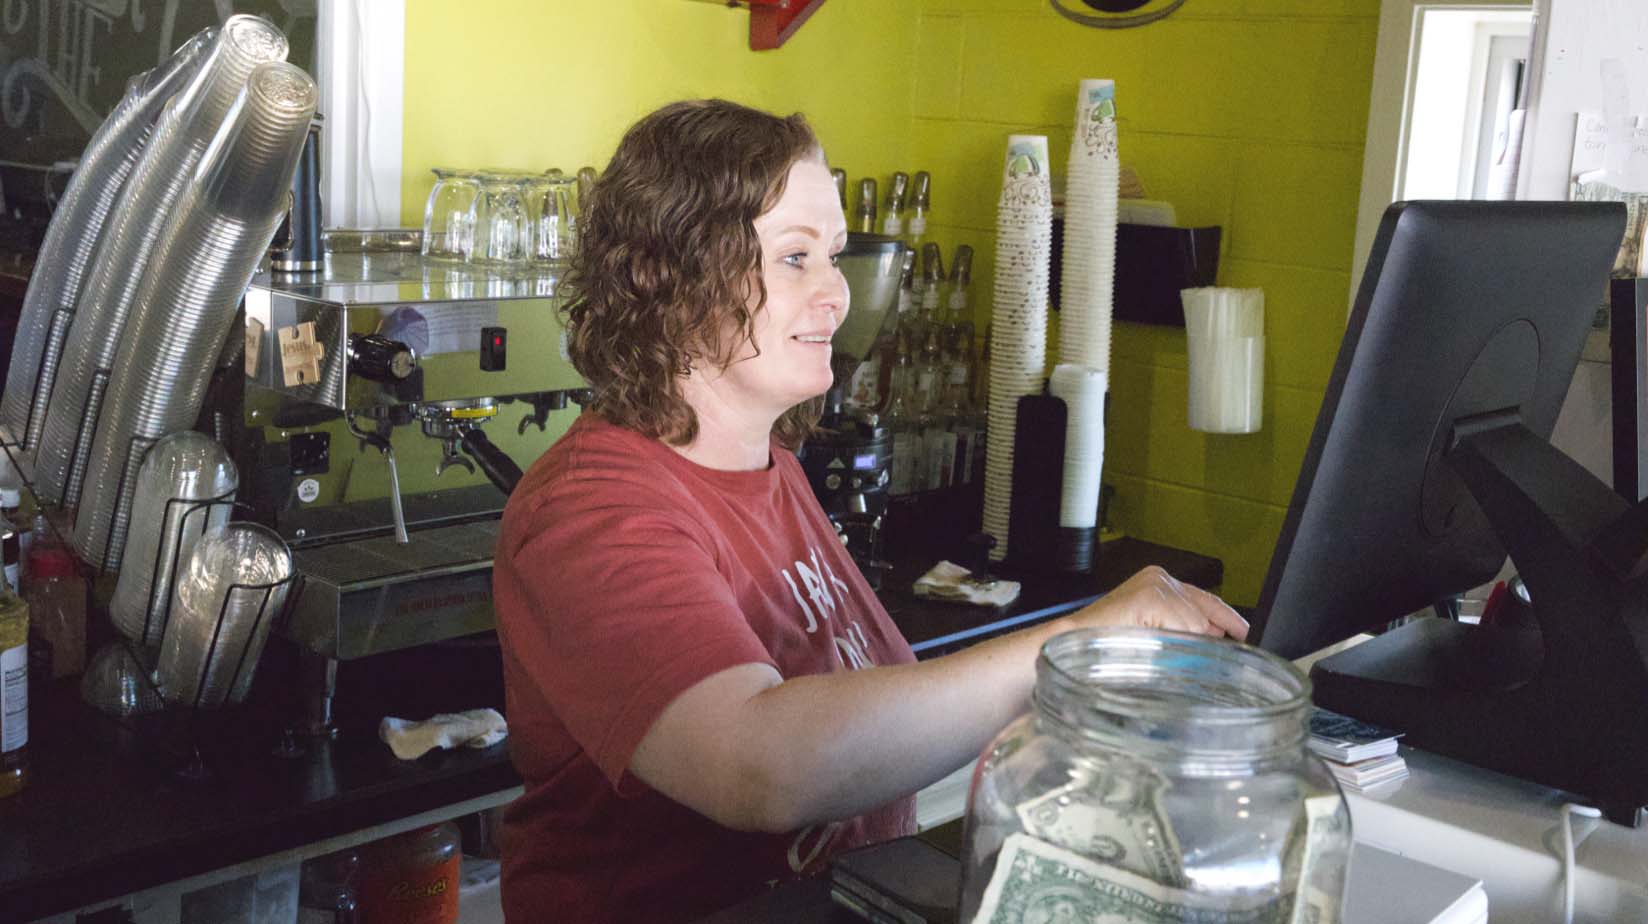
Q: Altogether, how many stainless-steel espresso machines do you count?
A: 1